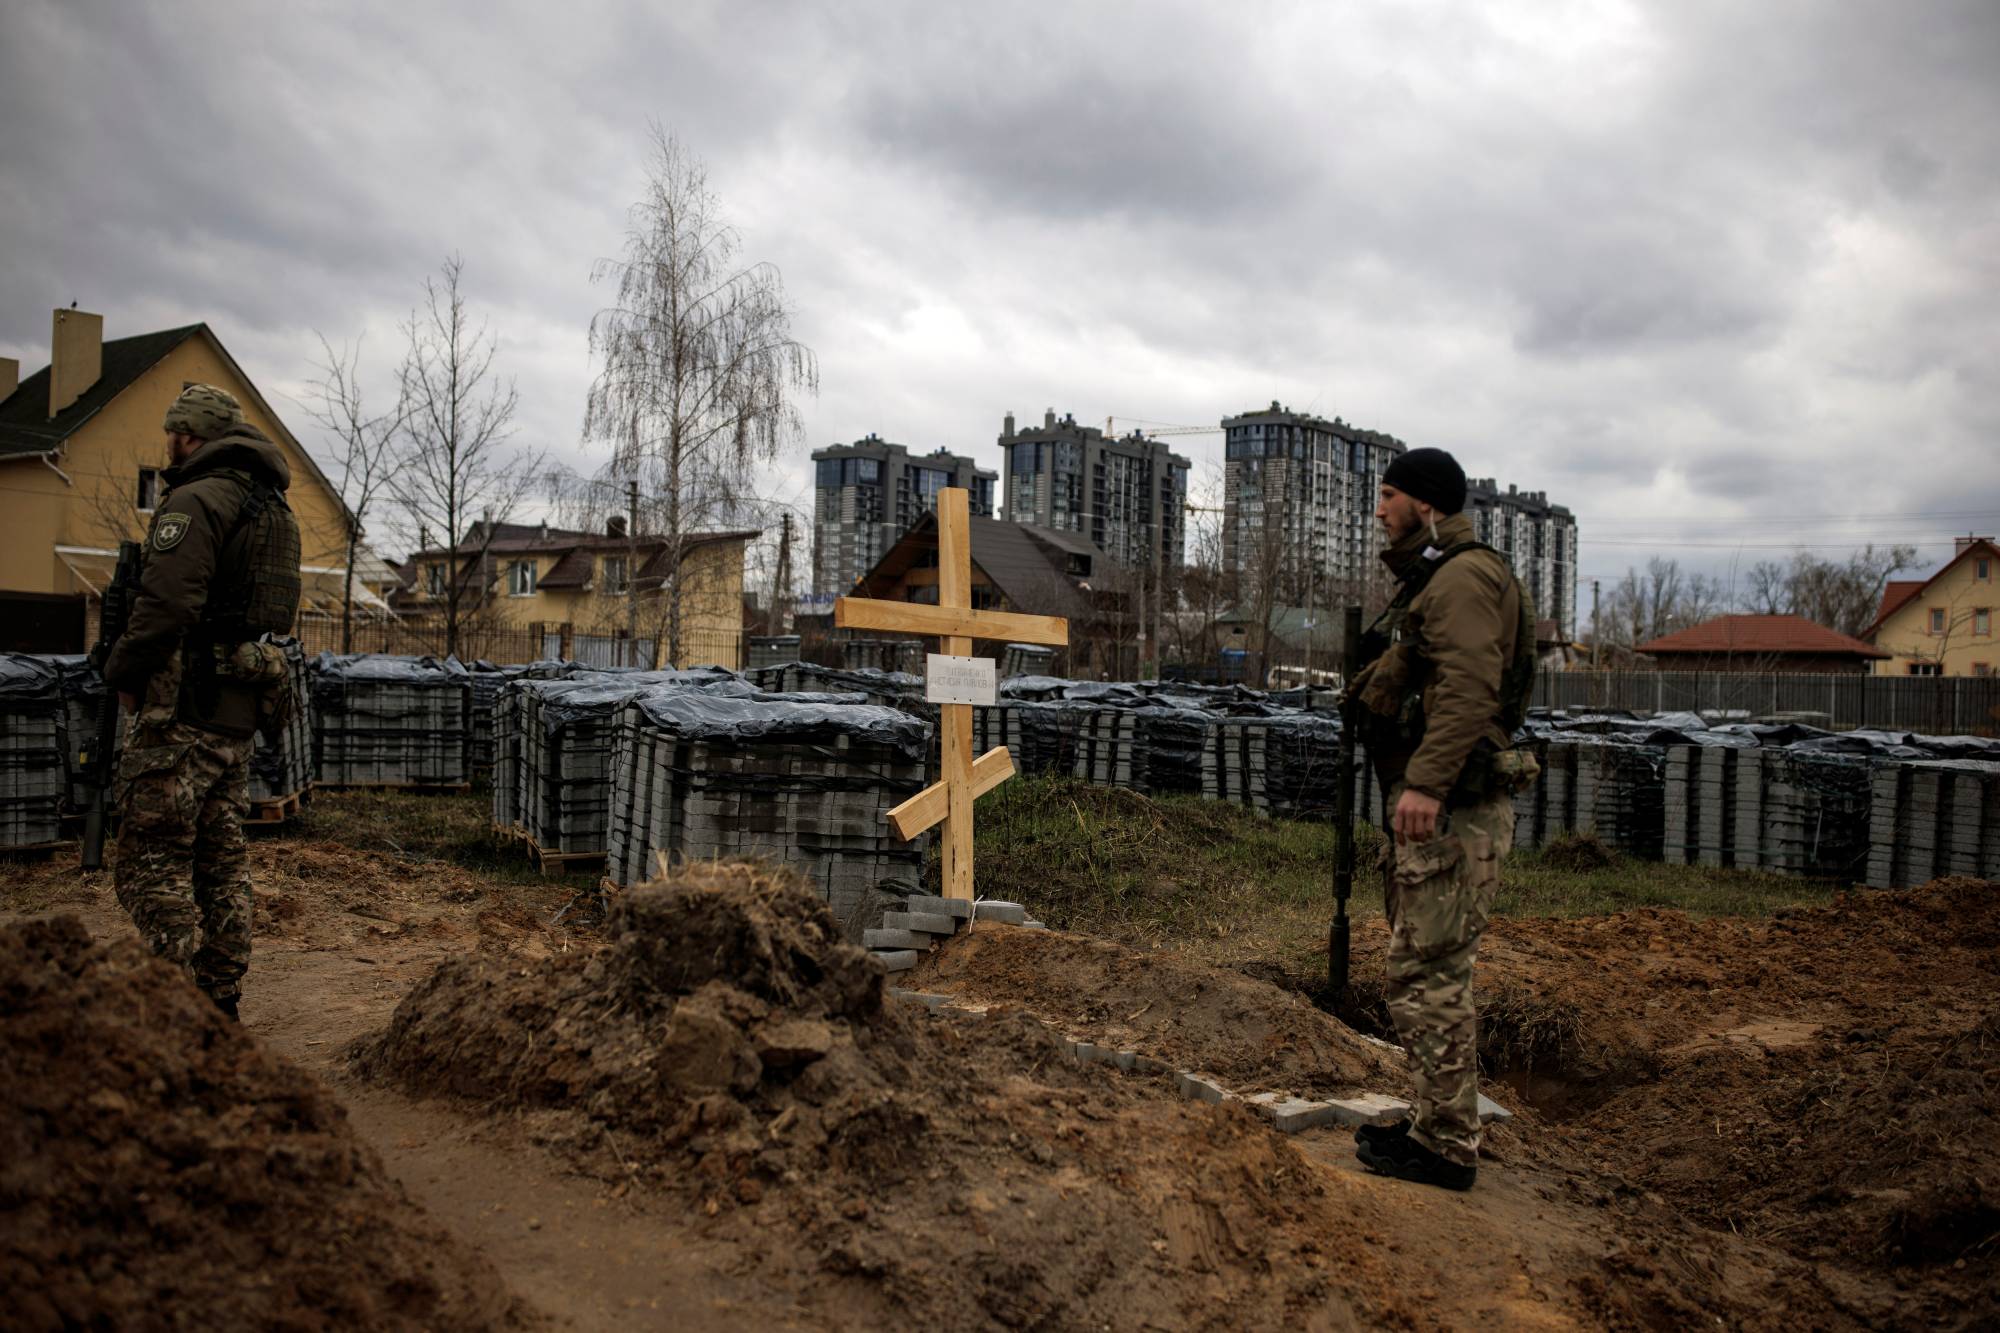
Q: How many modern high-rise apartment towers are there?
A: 4